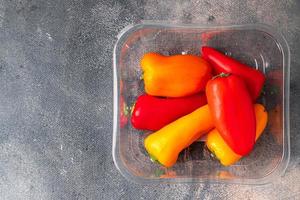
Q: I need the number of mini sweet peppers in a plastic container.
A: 6